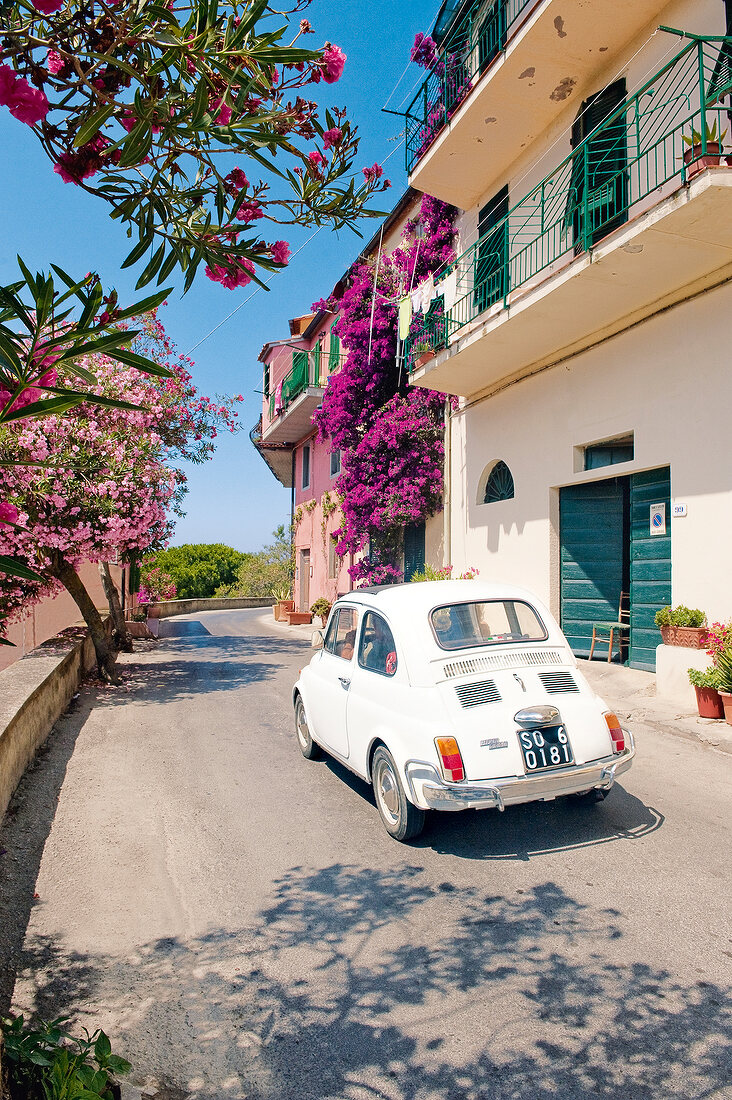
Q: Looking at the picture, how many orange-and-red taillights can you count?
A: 2